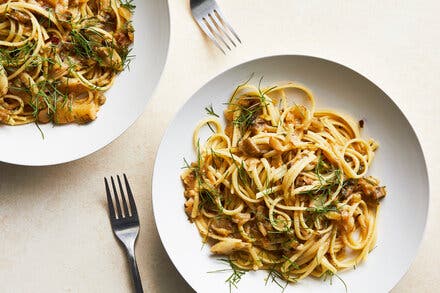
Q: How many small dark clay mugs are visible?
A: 0